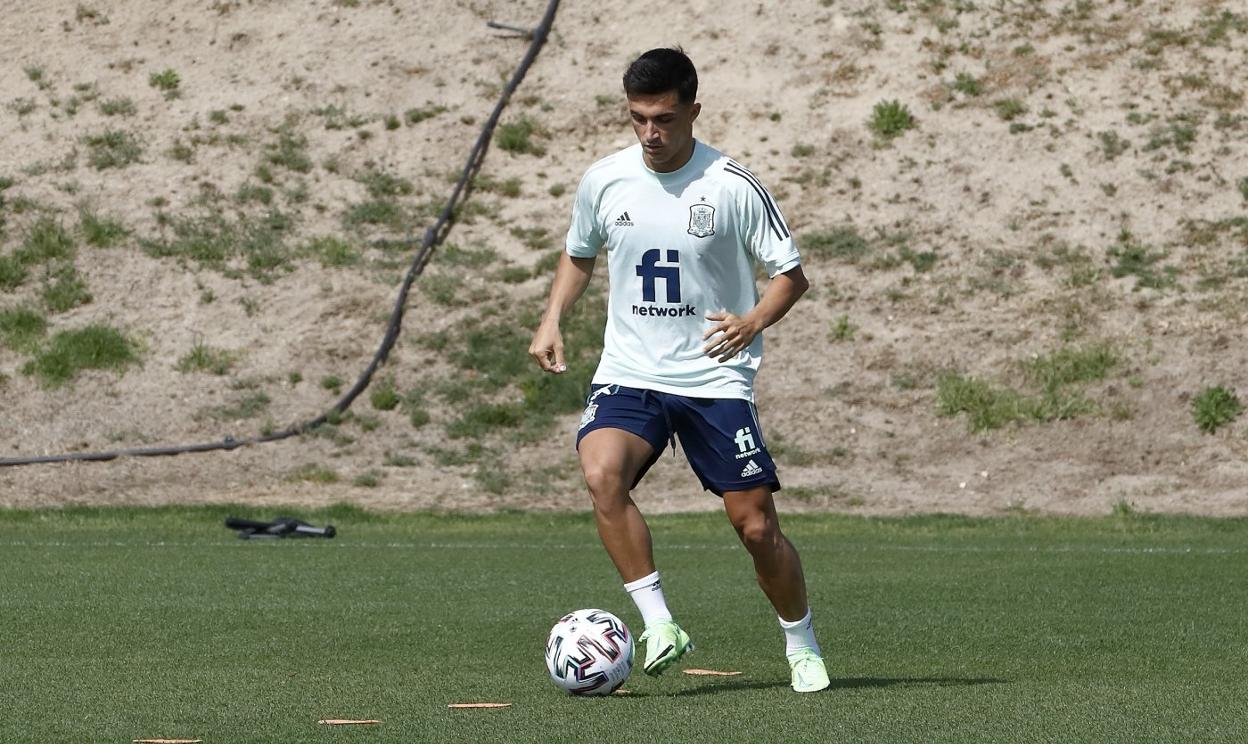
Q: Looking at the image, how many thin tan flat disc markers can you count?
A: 5